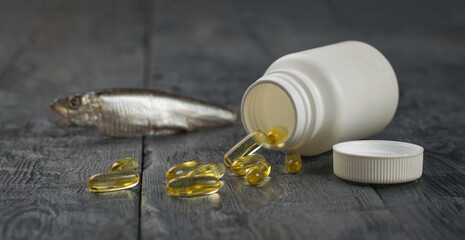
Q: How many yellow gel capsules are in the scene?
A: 10